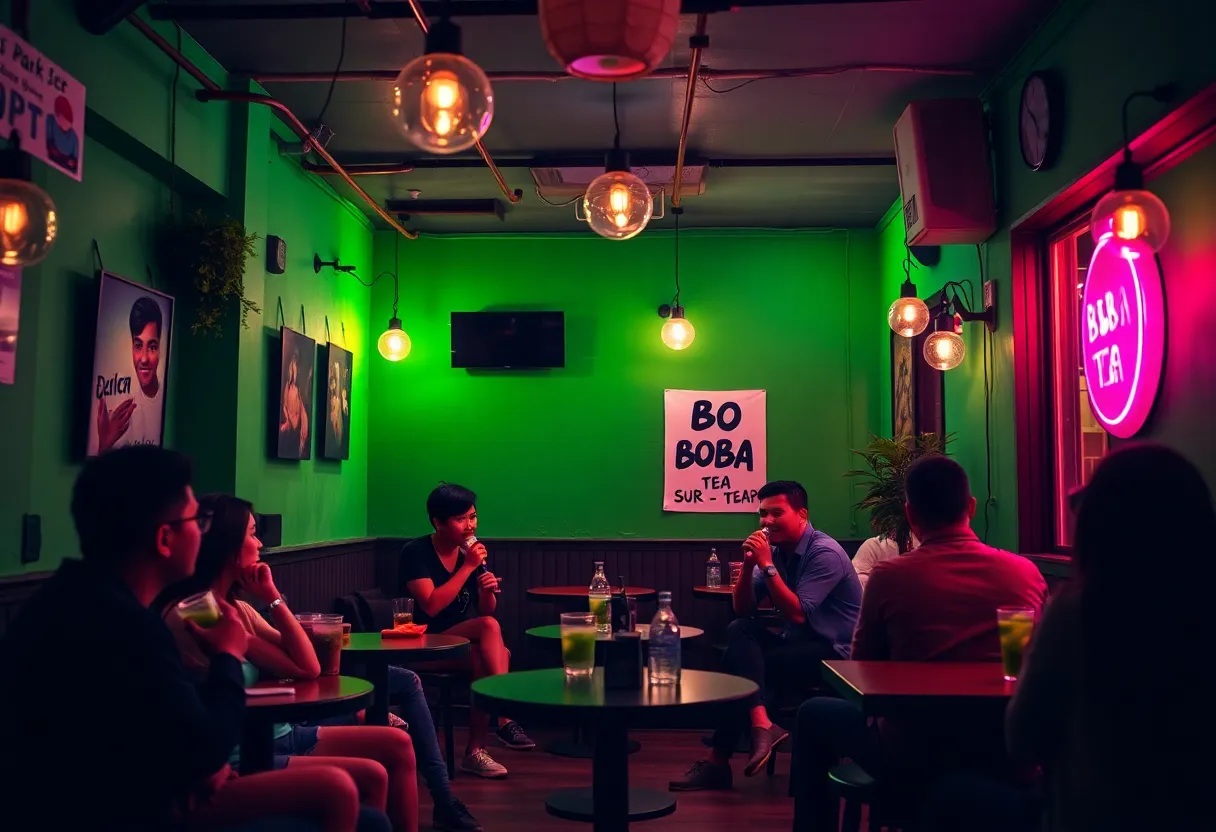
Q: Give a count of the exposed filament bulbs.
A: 8